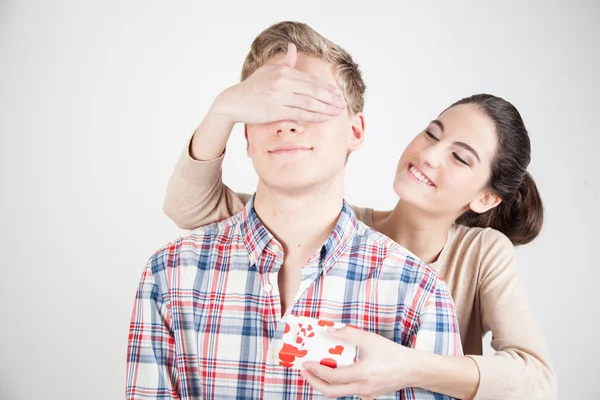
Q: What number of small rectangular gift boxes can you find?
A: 1